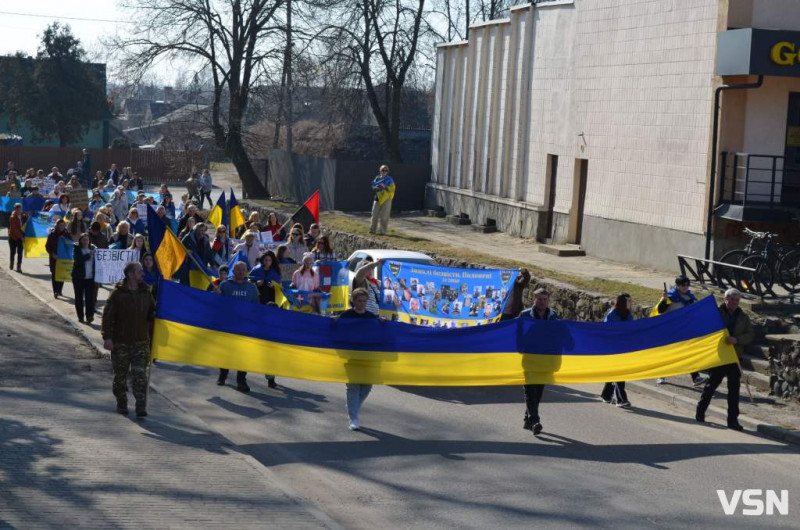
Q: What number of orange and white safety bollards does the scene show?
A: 0